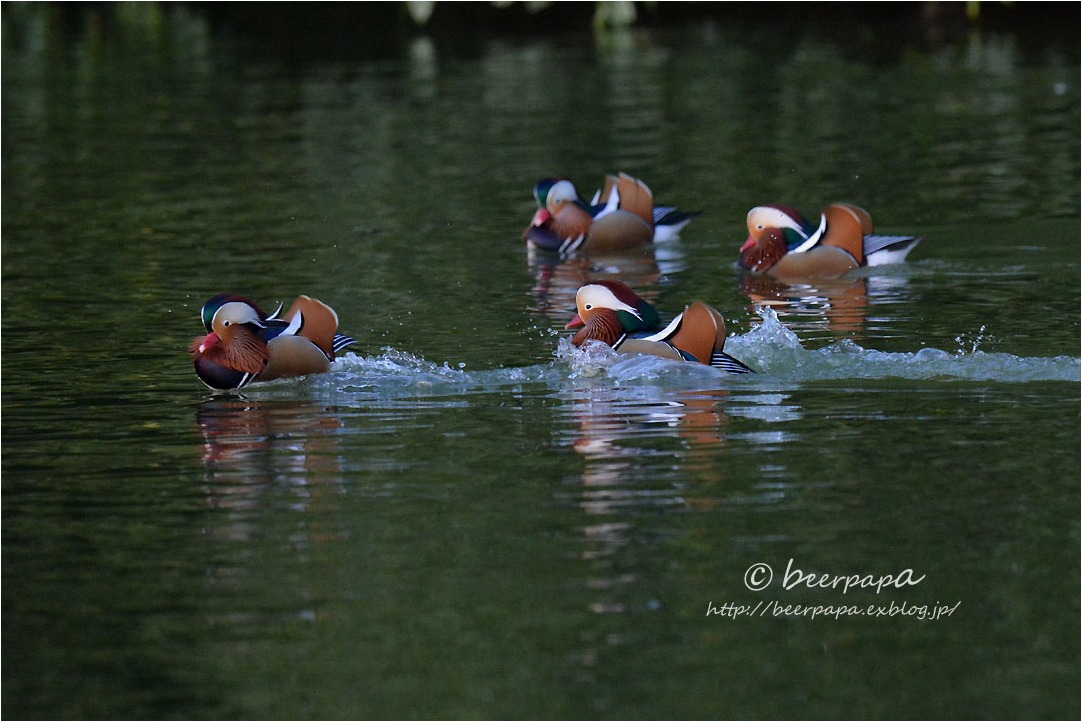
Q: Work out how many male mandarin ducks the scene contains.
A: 4